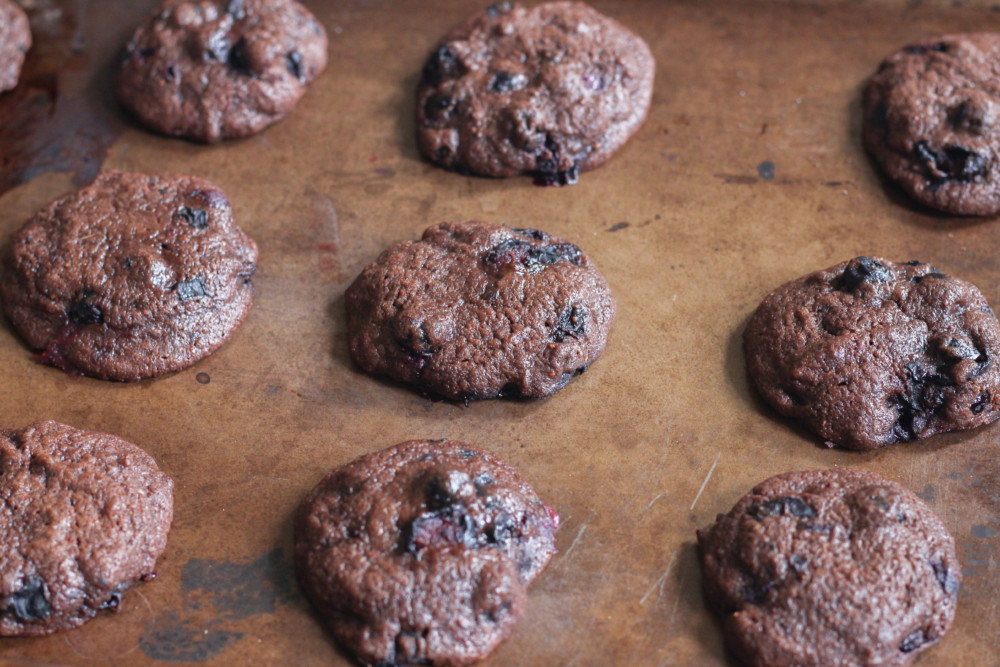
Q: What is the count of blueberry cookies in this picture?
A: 10